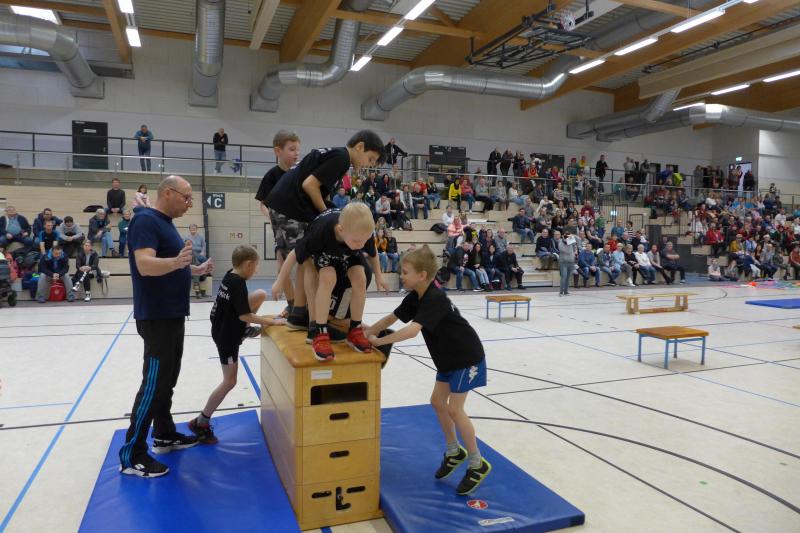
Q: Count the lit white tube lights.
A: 12